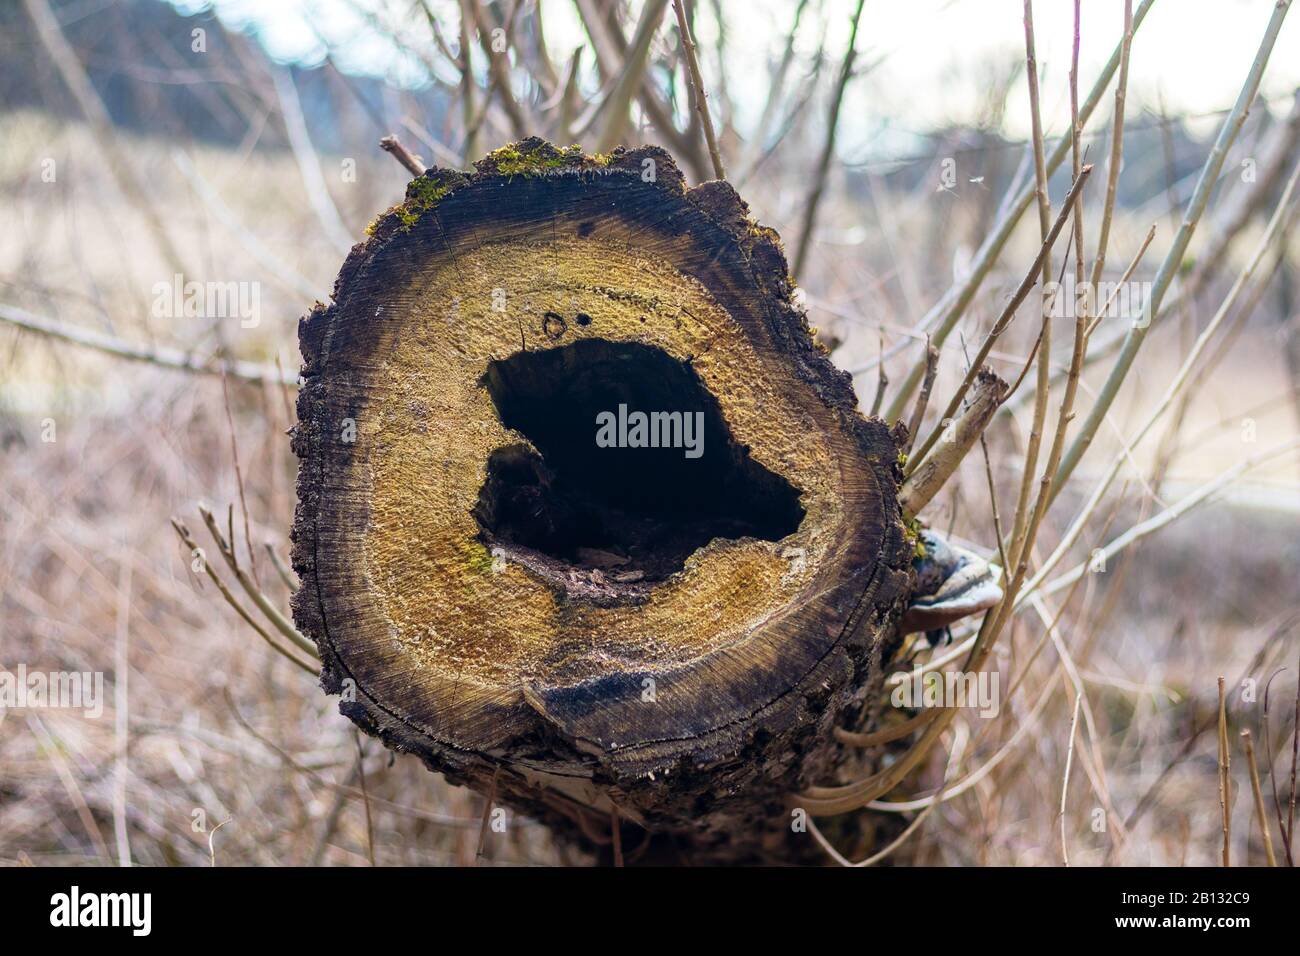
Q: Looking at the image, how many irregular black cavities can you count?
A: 1